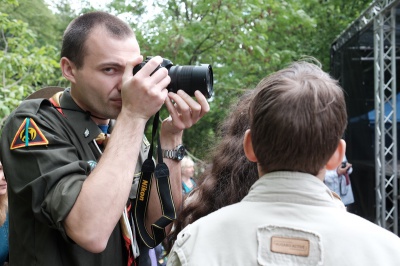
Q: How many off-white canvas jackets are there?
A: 1